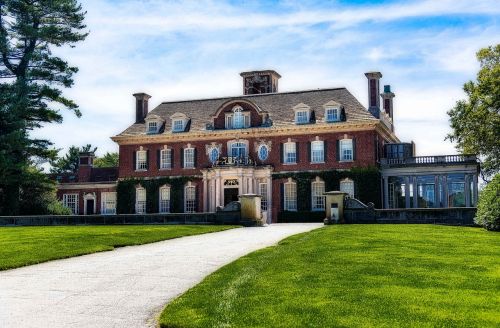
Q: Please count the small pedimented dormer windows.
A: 4